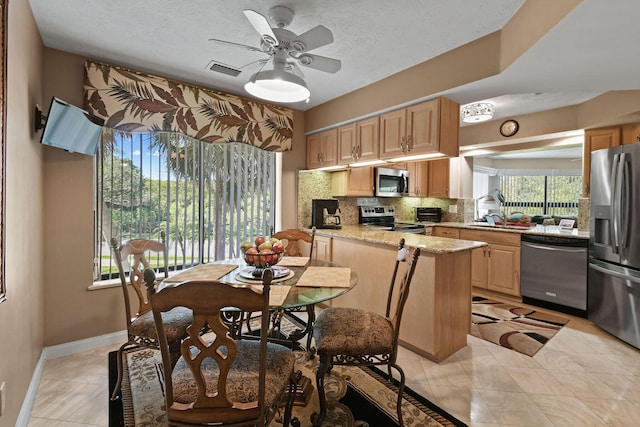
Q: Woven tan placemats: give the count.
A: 4